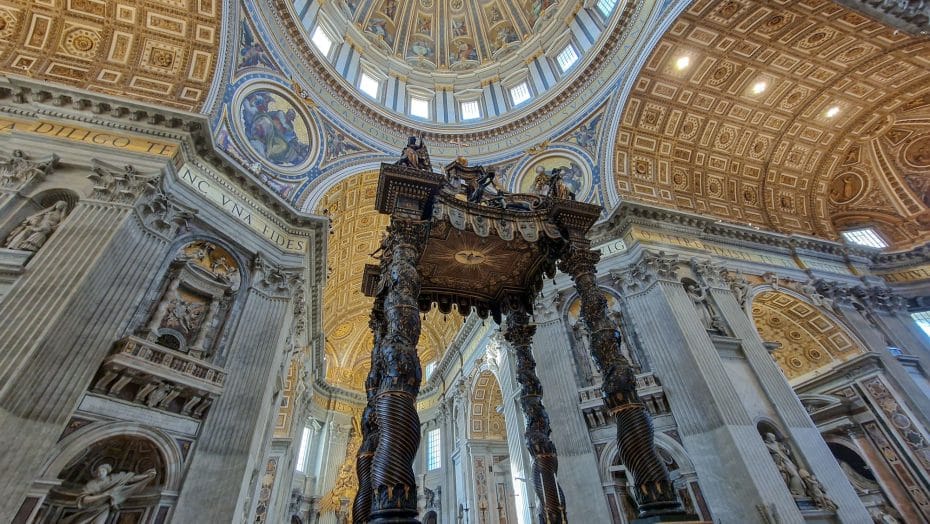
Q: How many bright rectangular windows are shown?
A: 12